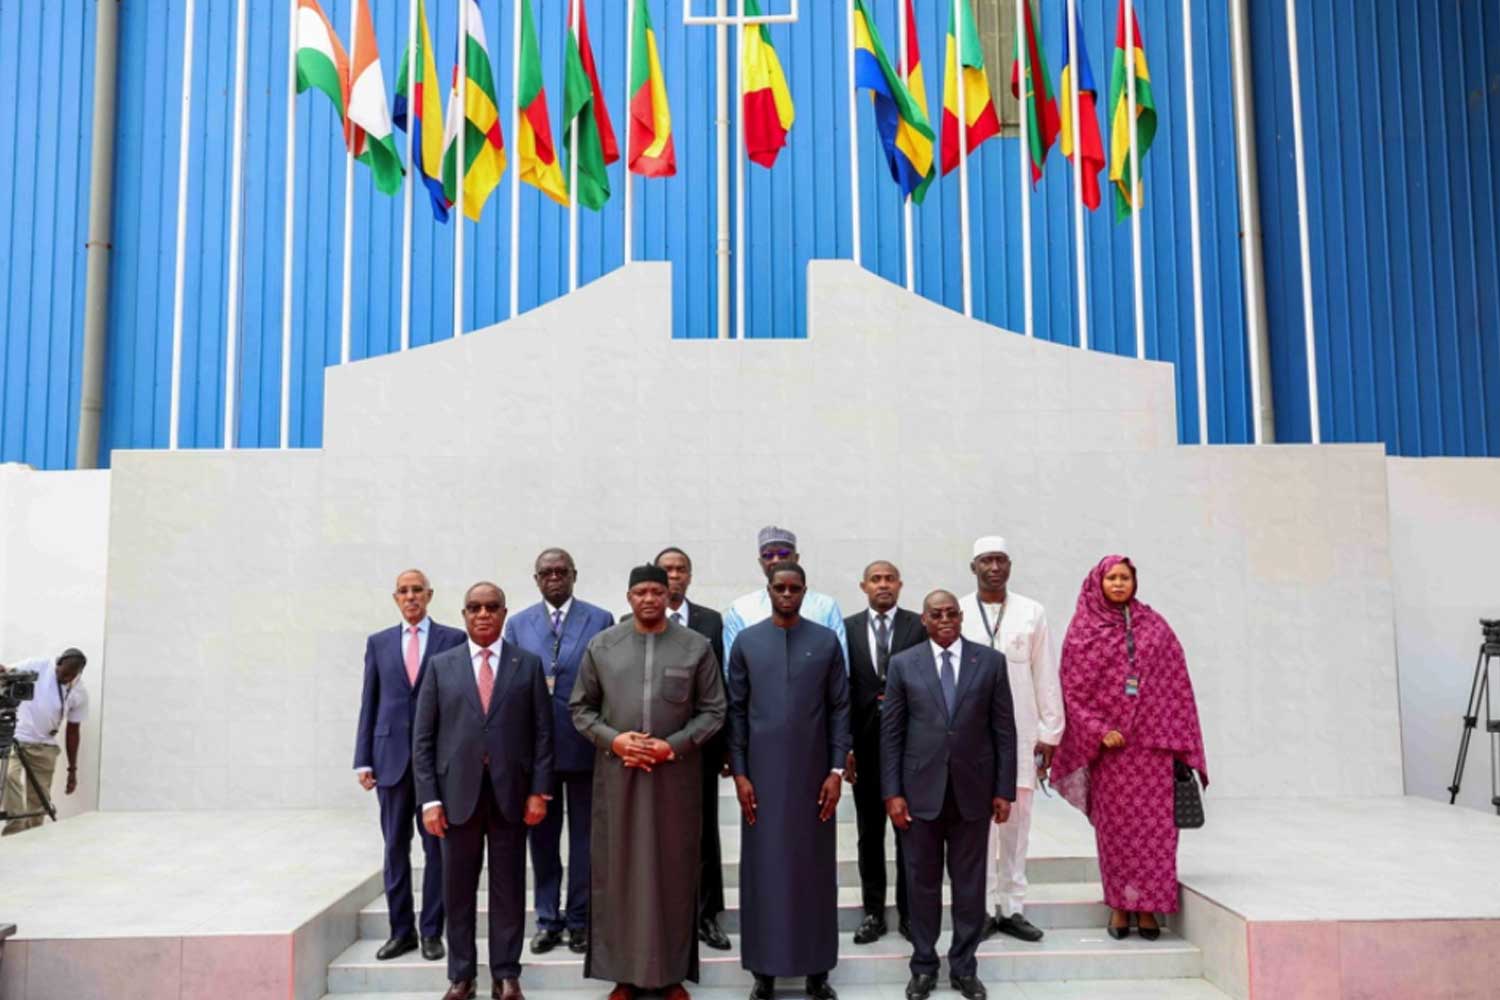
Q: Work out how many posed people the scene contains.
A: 11